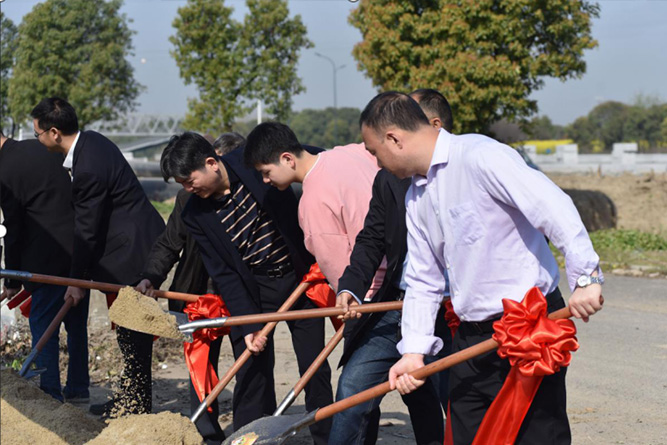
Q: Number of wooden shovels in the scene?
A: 6